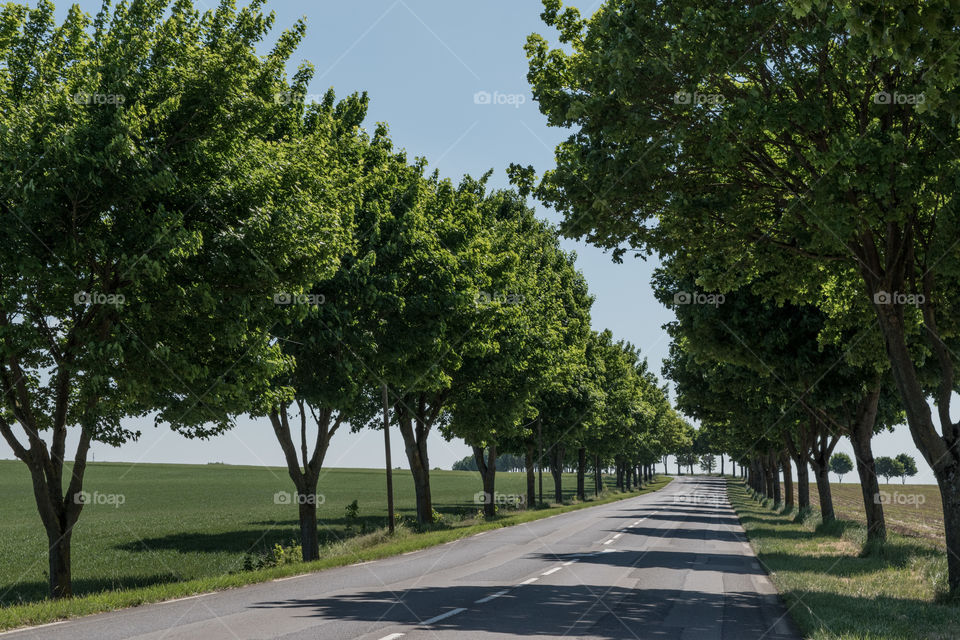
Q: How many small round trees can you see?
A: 3